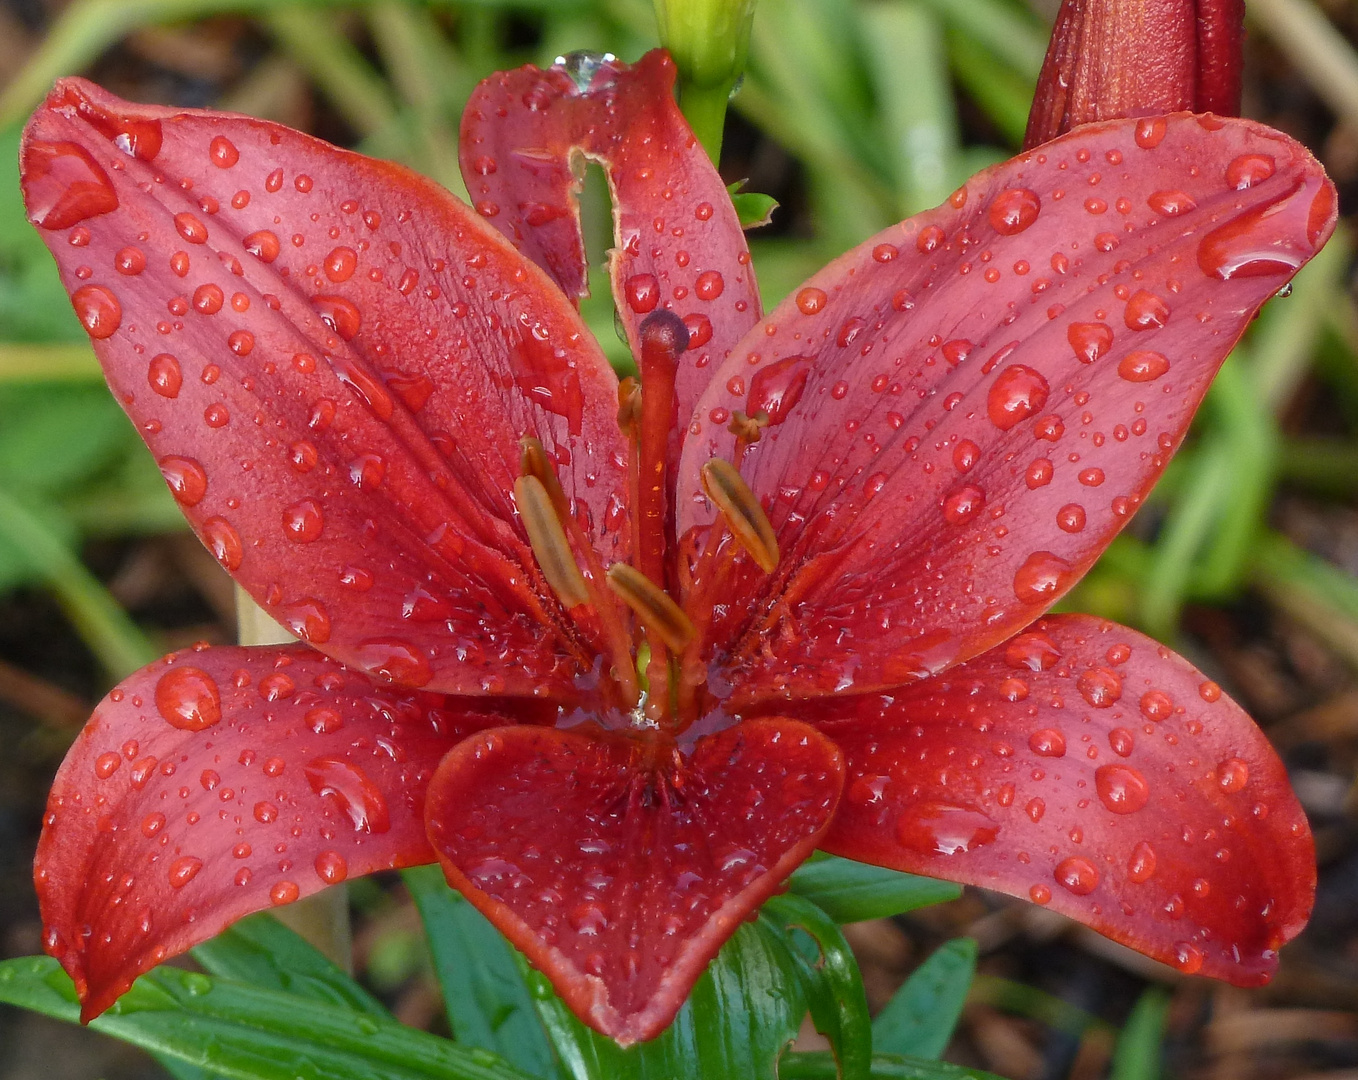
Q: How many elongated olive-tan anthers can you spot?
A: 4